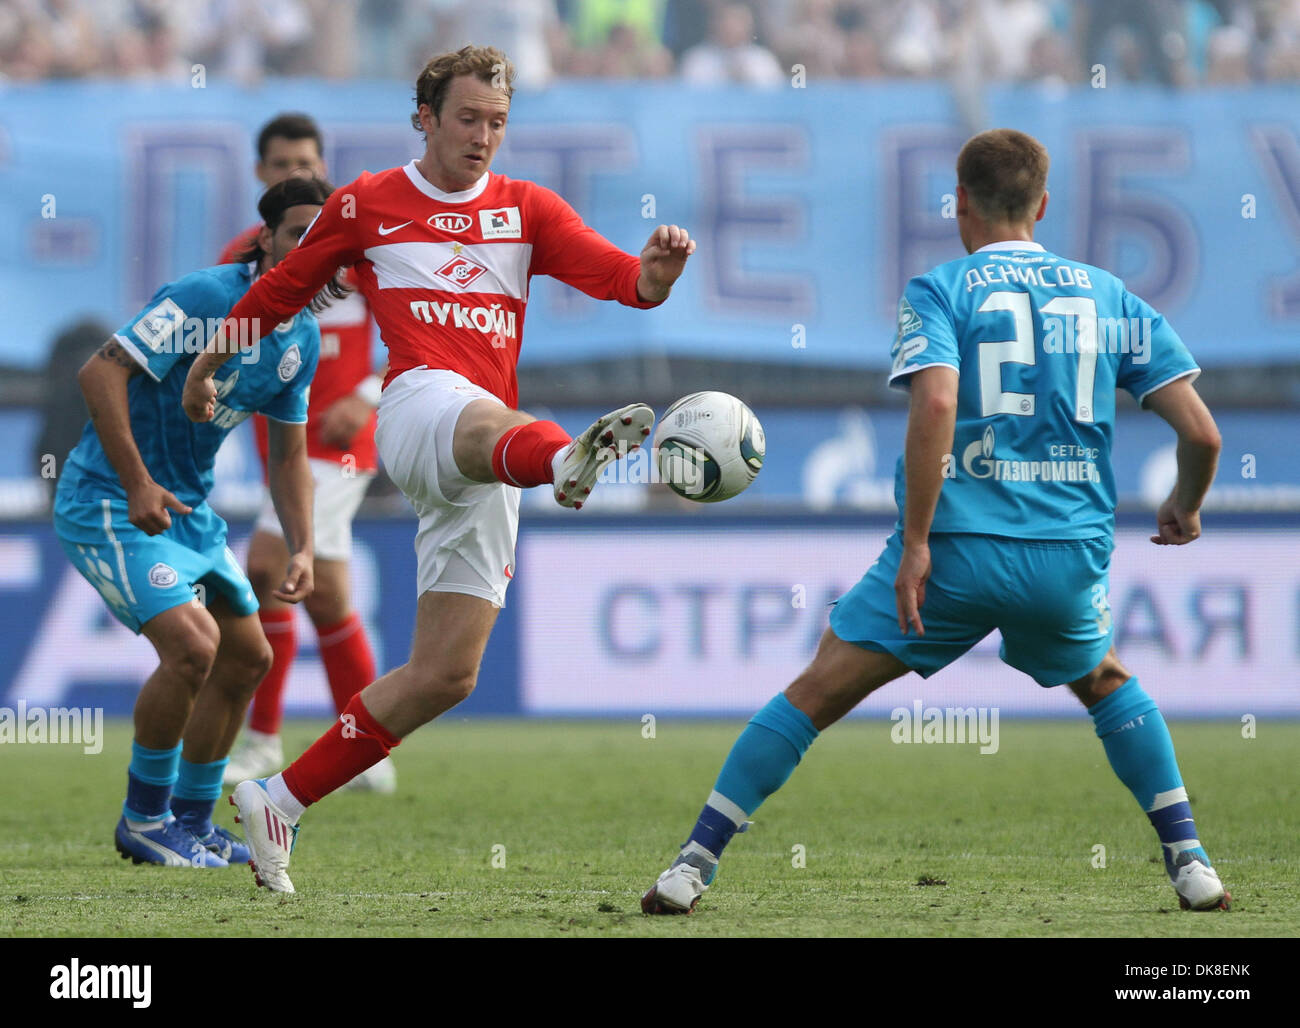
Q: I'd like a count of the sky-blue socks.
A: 4